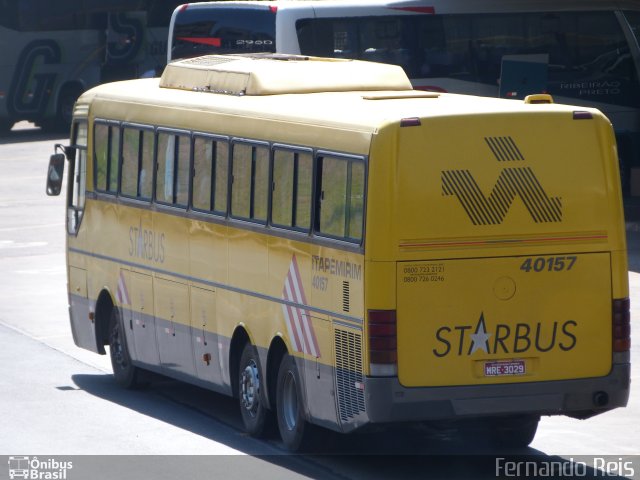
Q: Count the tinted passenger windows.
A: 7